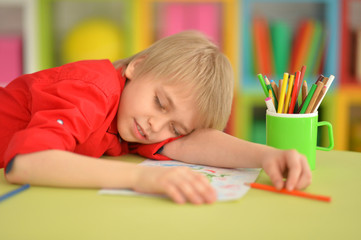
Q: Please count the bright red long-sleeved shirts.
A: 1